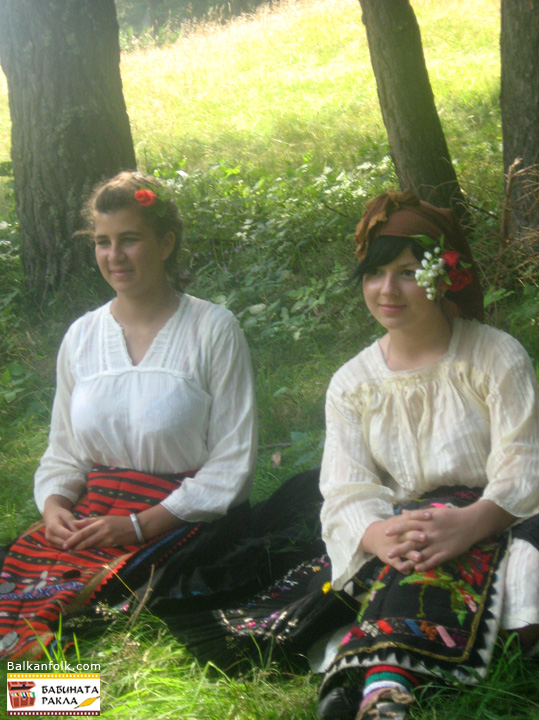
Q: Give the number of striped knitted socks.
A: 1